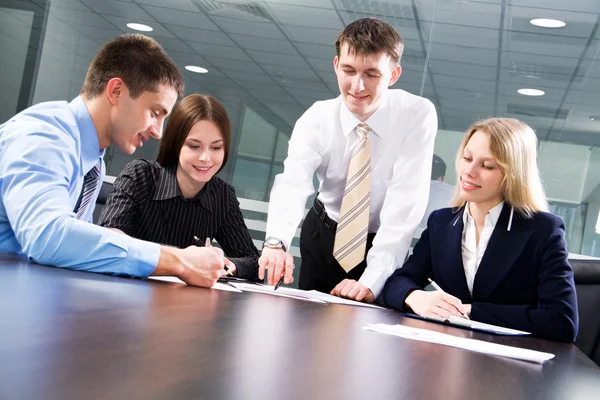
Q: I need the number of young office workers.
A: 4